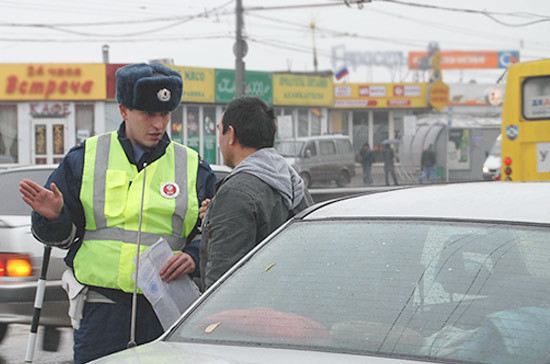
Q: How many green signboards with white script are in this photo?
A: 1